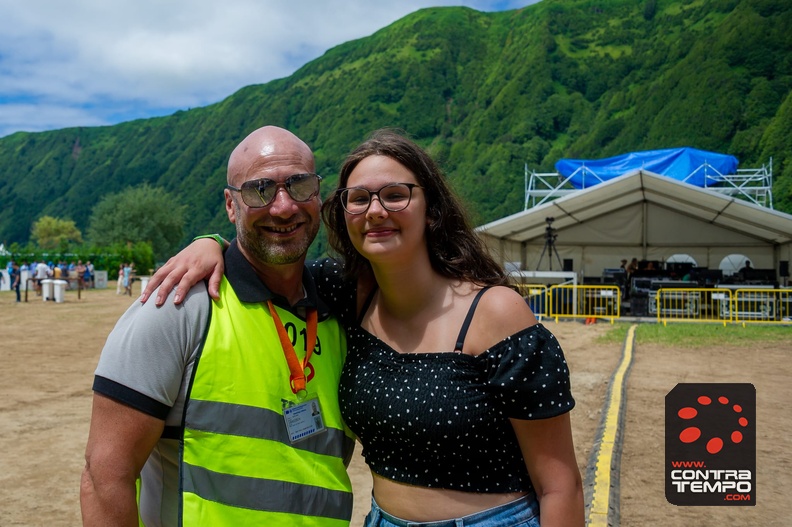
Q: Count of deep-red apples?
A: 0